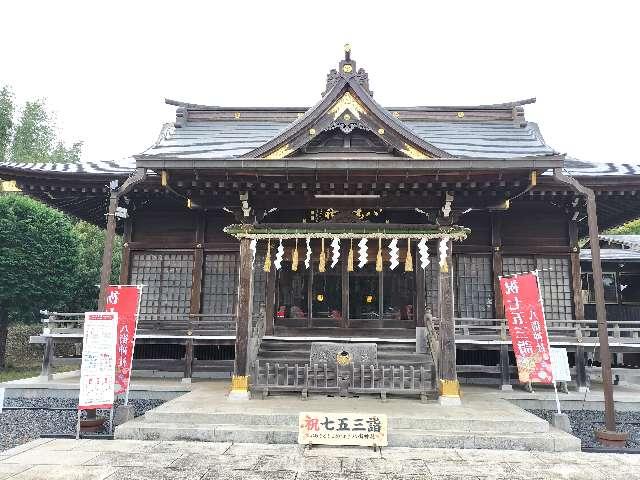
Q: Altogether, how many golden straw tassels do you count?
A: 7